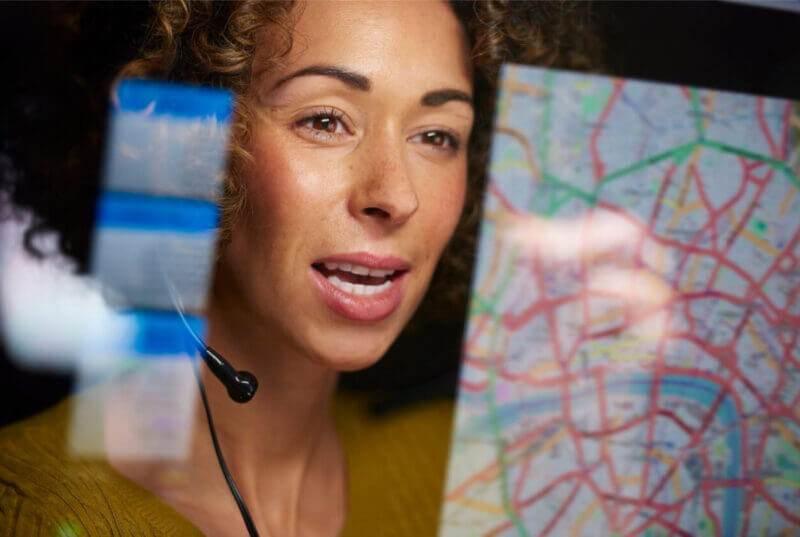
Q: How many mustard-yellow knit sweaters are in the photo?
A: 1